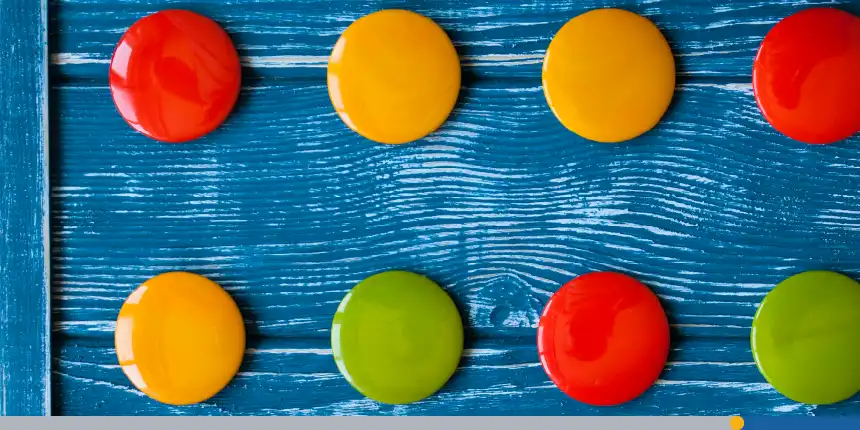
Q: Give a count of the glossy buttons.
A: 8